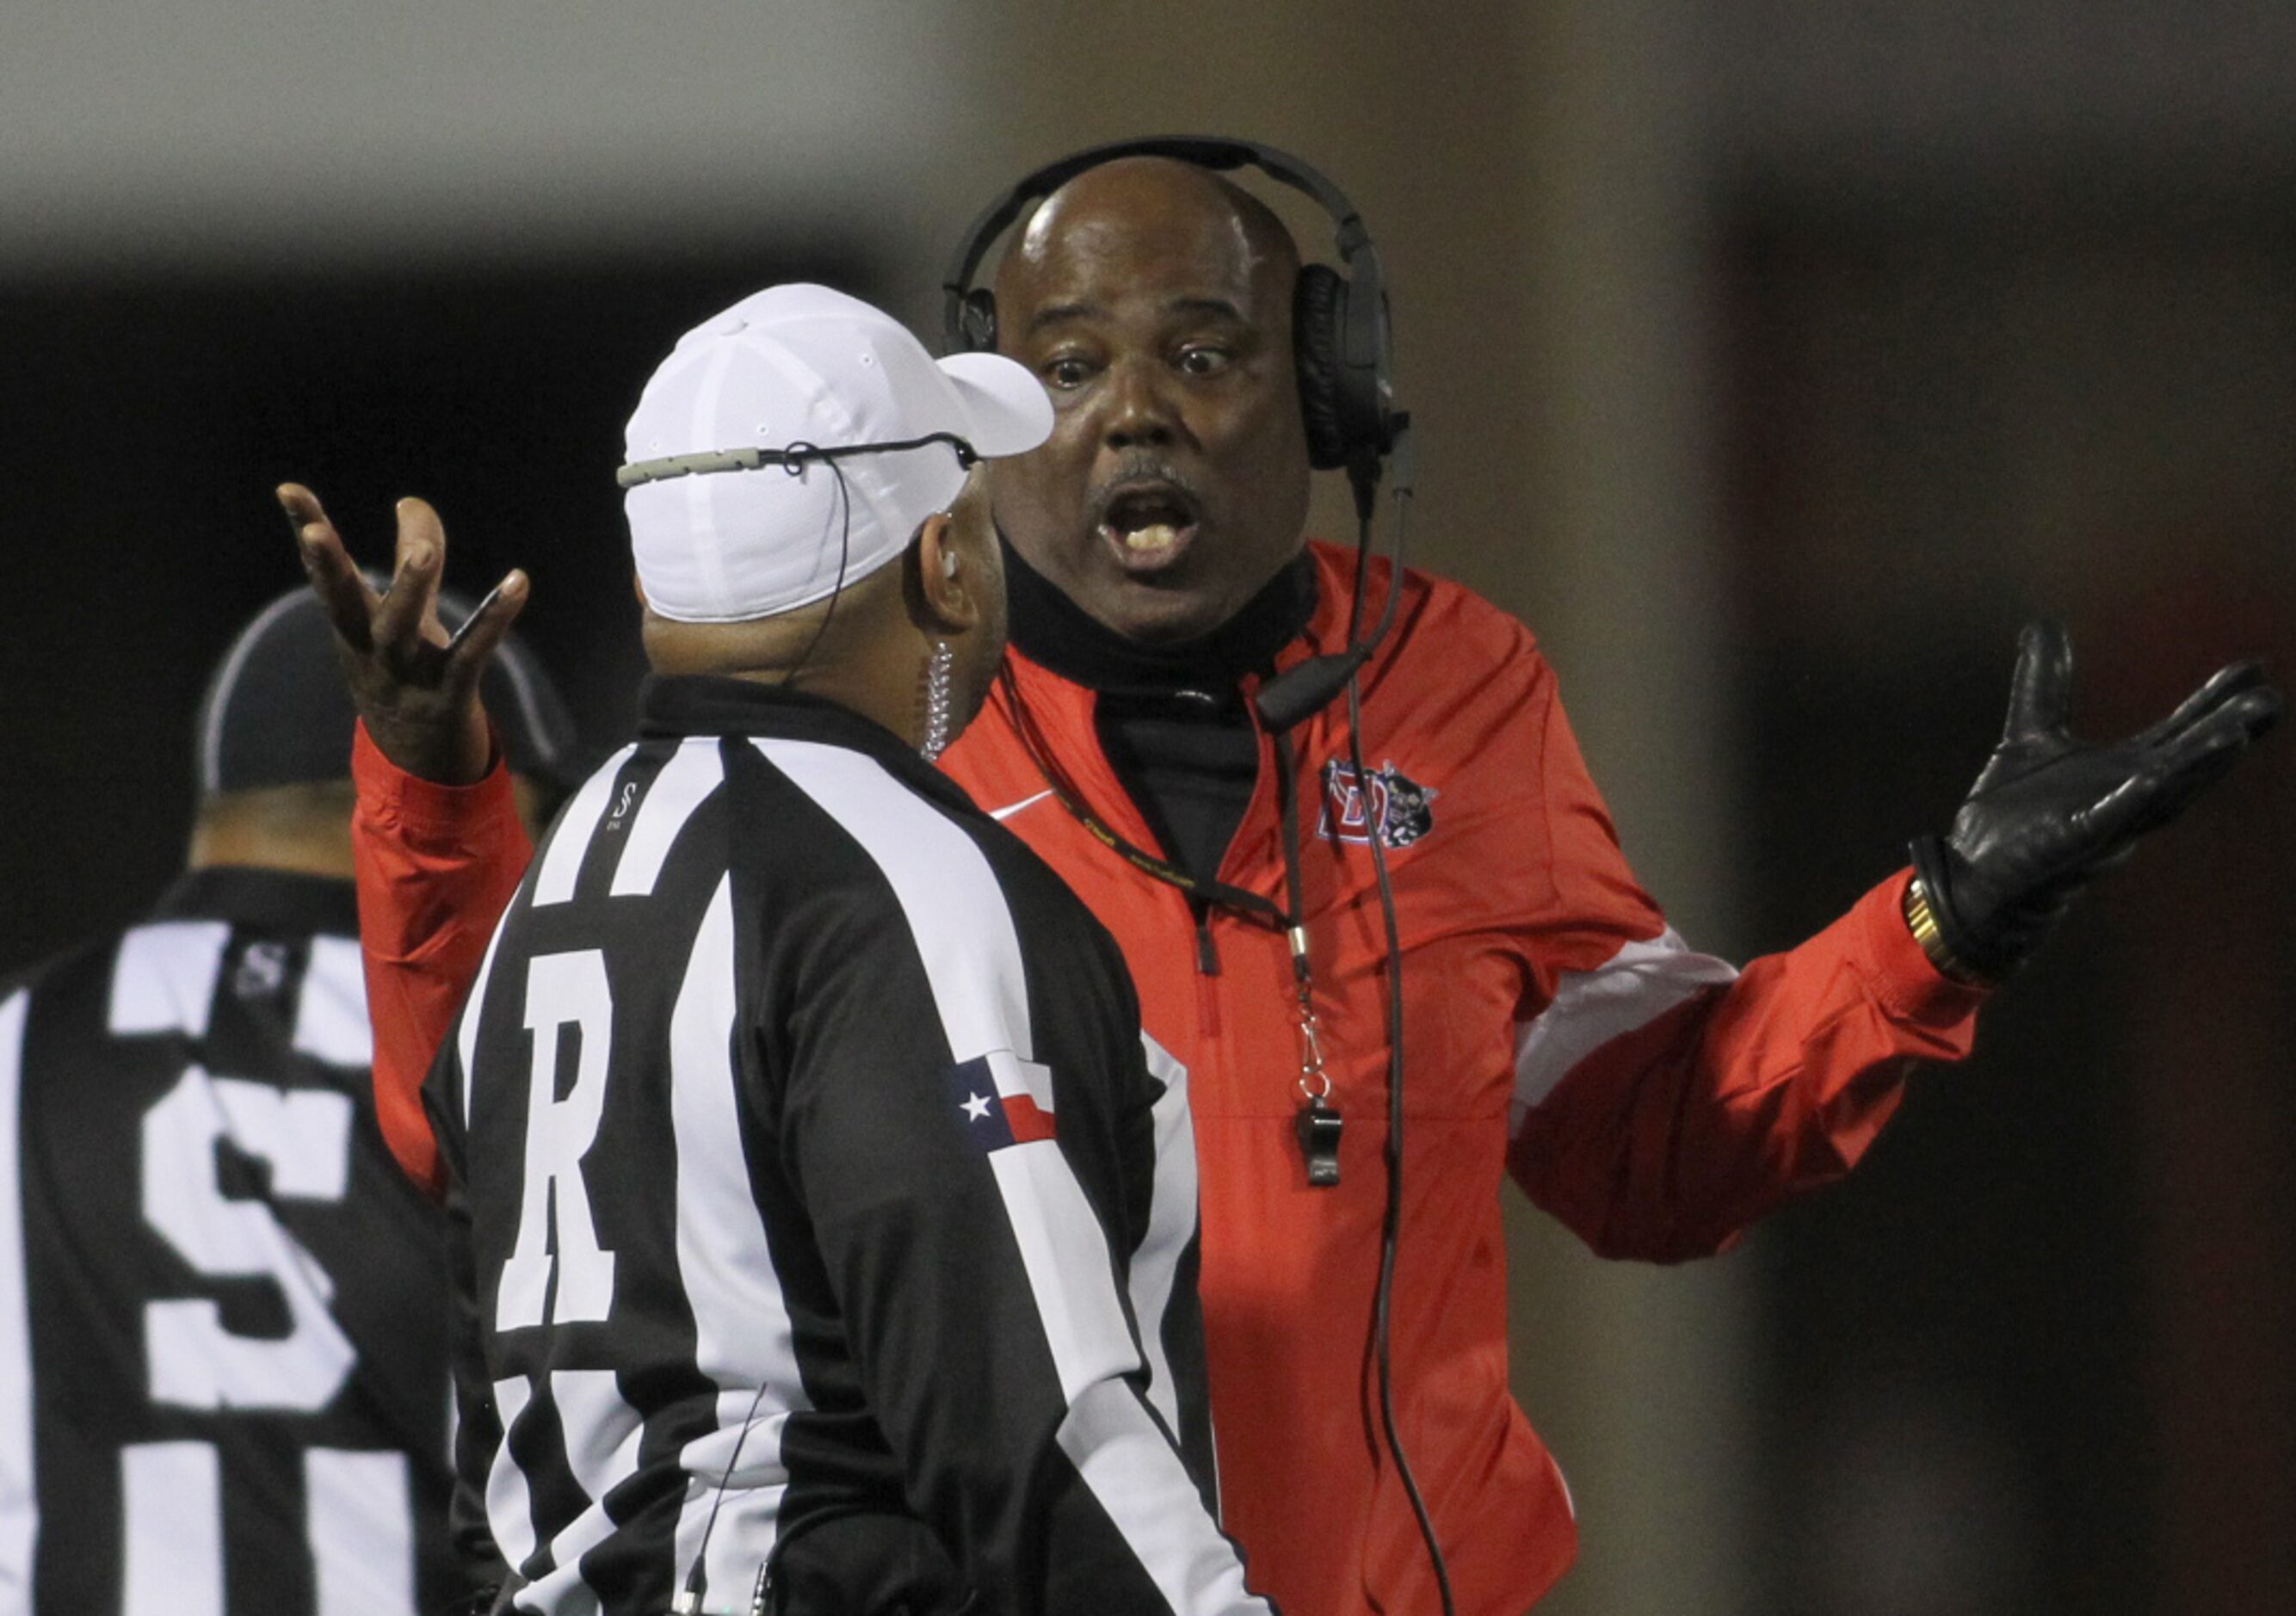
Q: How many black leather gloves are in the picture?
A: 1